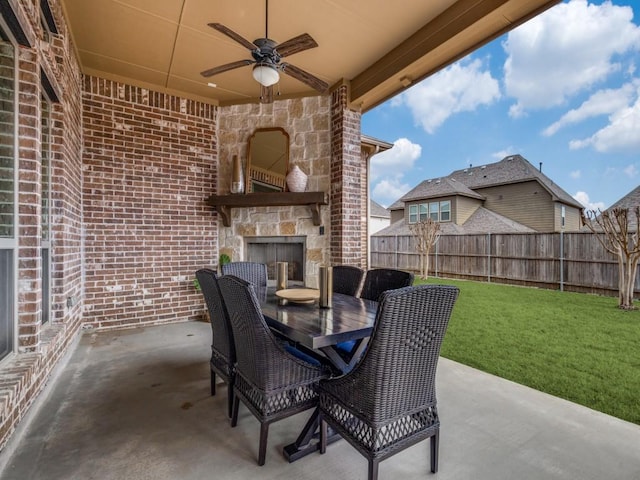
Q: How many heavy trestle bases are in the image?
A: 1